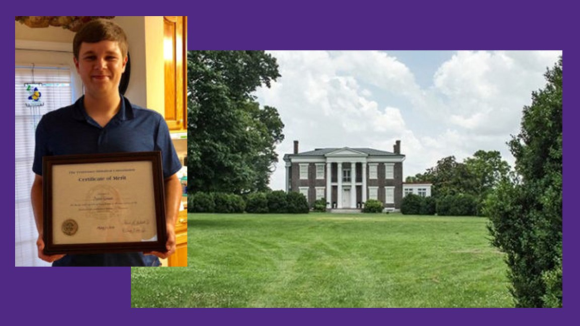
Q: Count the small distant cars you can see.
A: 0